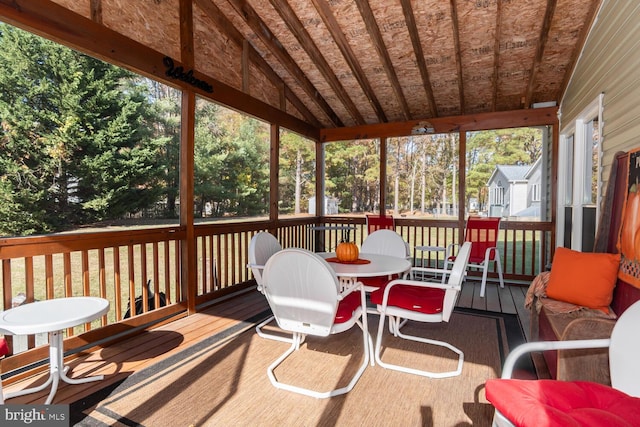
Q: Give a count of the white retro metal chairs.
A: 5